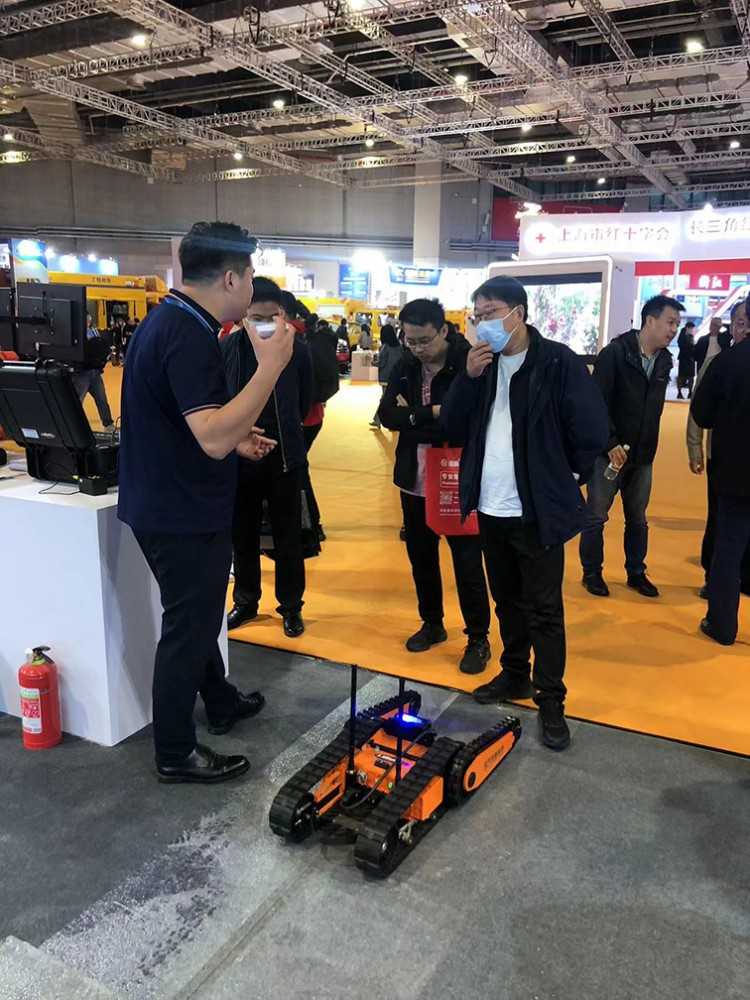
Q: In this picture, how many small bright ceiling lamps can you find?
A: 12